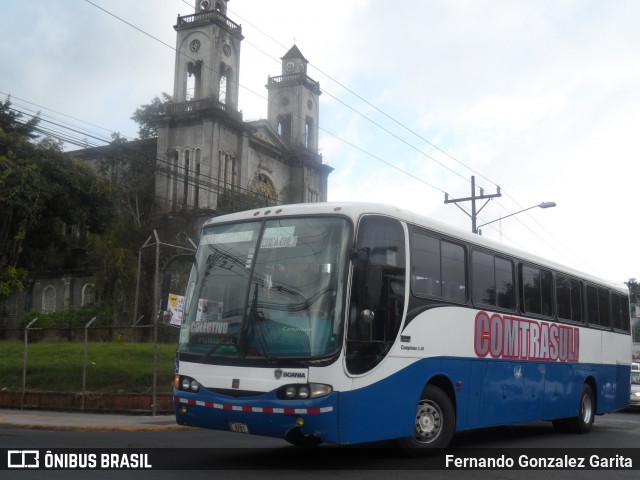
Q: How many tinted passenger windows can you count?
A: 6